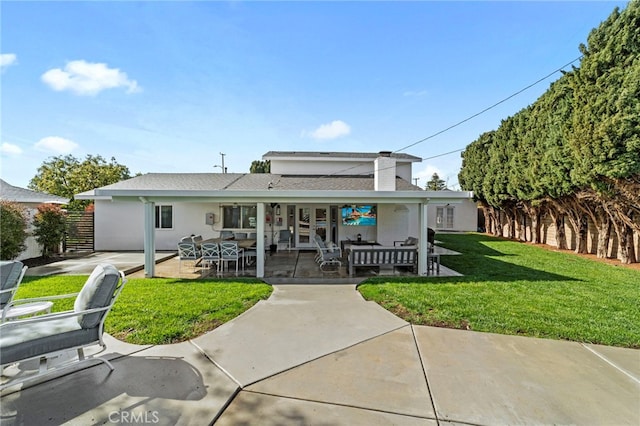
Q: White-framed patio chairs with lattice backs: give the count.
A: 3